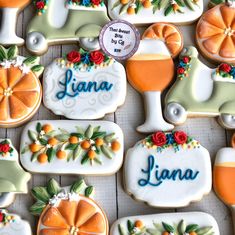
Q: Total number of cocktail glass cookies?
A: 3